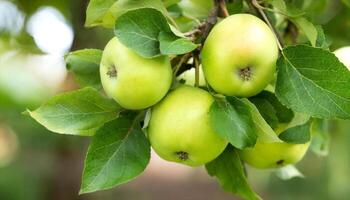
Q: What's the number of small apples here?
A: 4